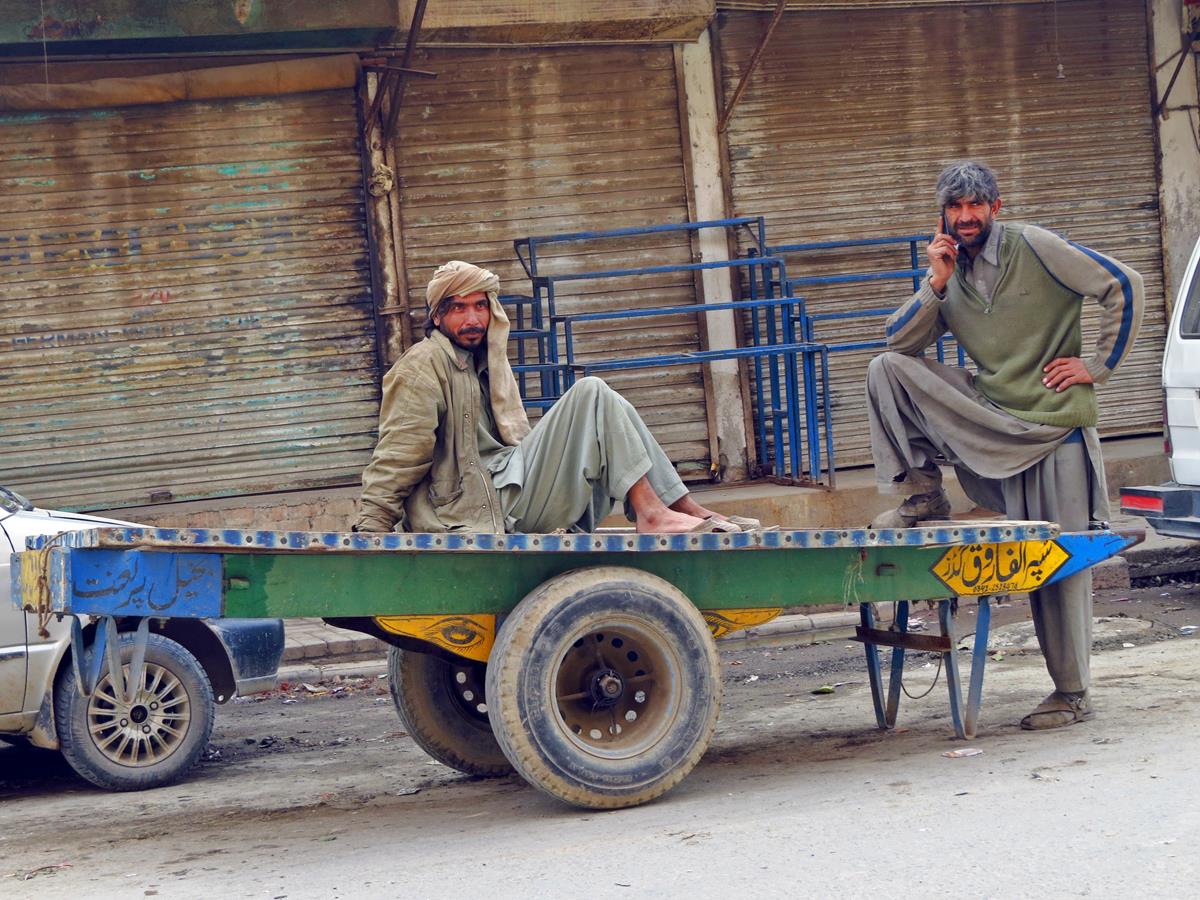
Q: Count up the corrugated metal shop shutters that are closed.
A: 3